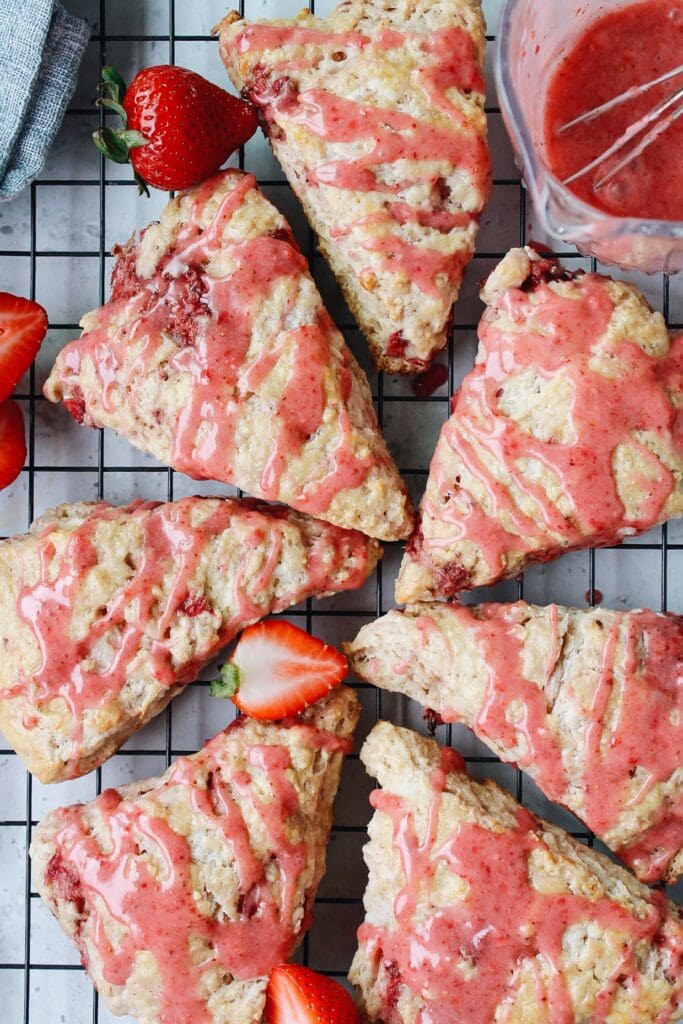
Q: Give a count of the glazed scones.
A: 7